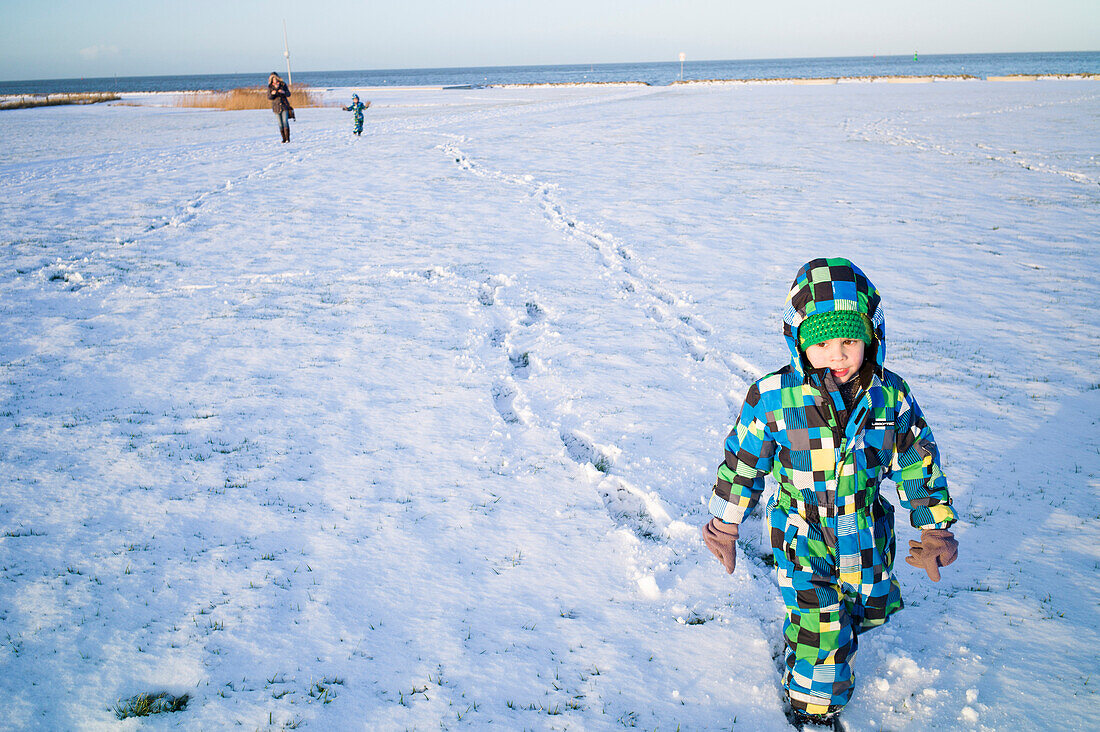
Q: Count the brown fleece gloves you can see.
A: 2